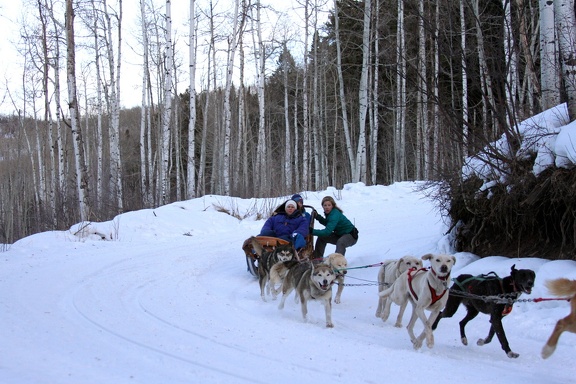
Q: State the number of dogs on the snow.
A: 7